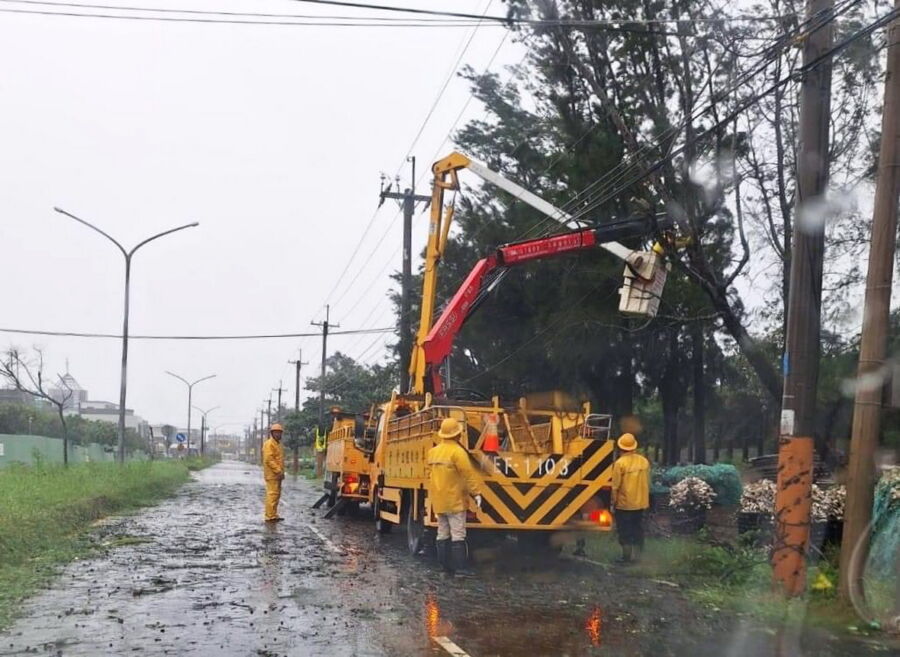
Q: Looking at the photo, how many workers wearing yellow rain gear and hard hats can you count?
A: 3